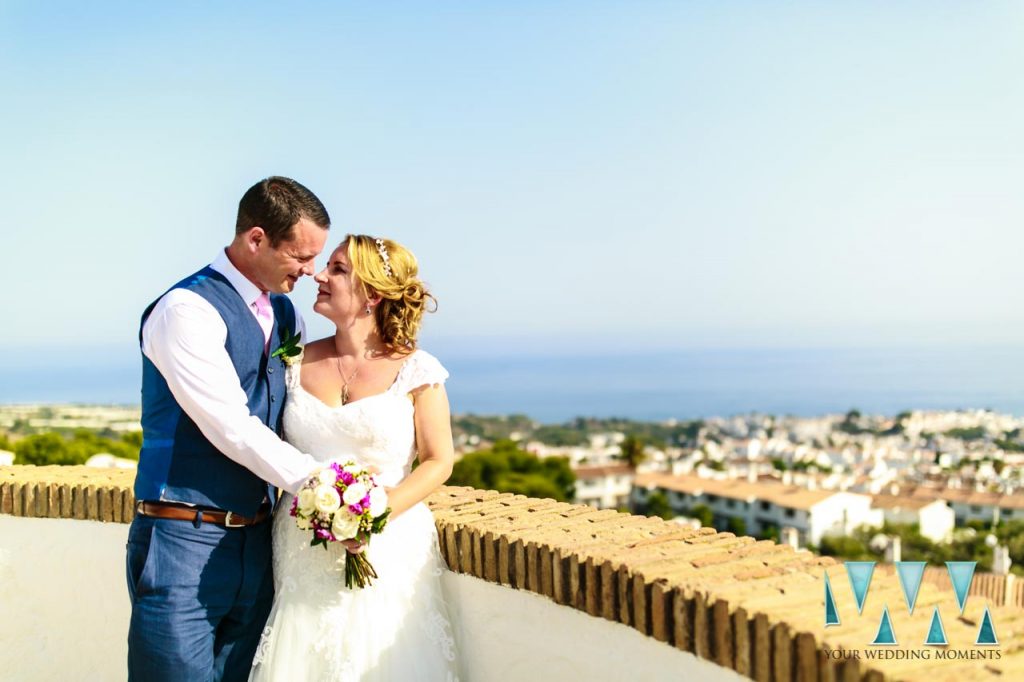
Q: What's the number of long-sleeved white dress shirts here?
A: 1